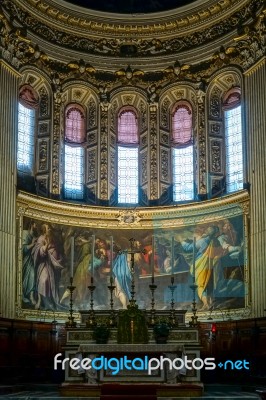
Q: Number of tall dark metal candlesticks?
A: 6